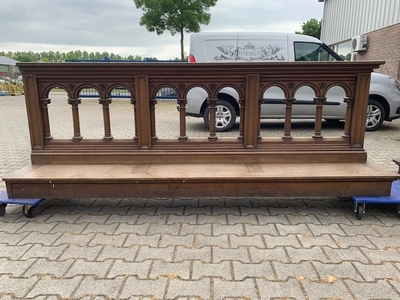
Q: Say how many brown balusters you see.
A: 12